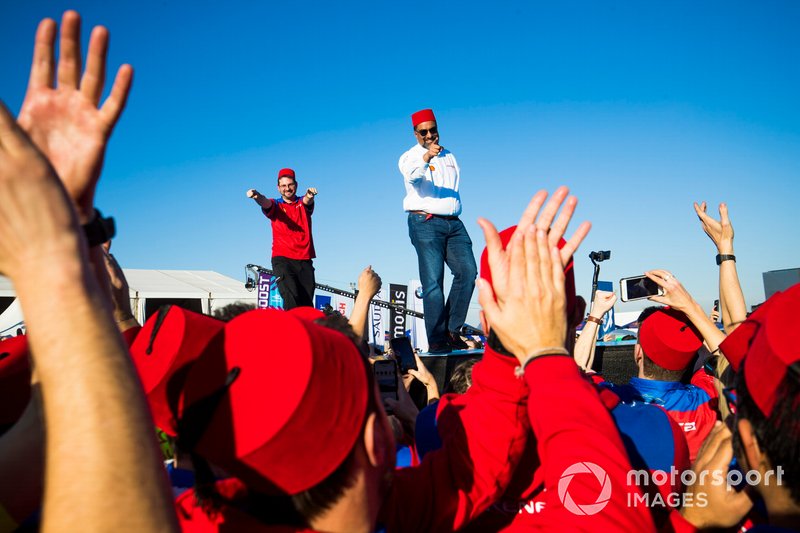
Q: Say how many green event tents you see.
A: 0